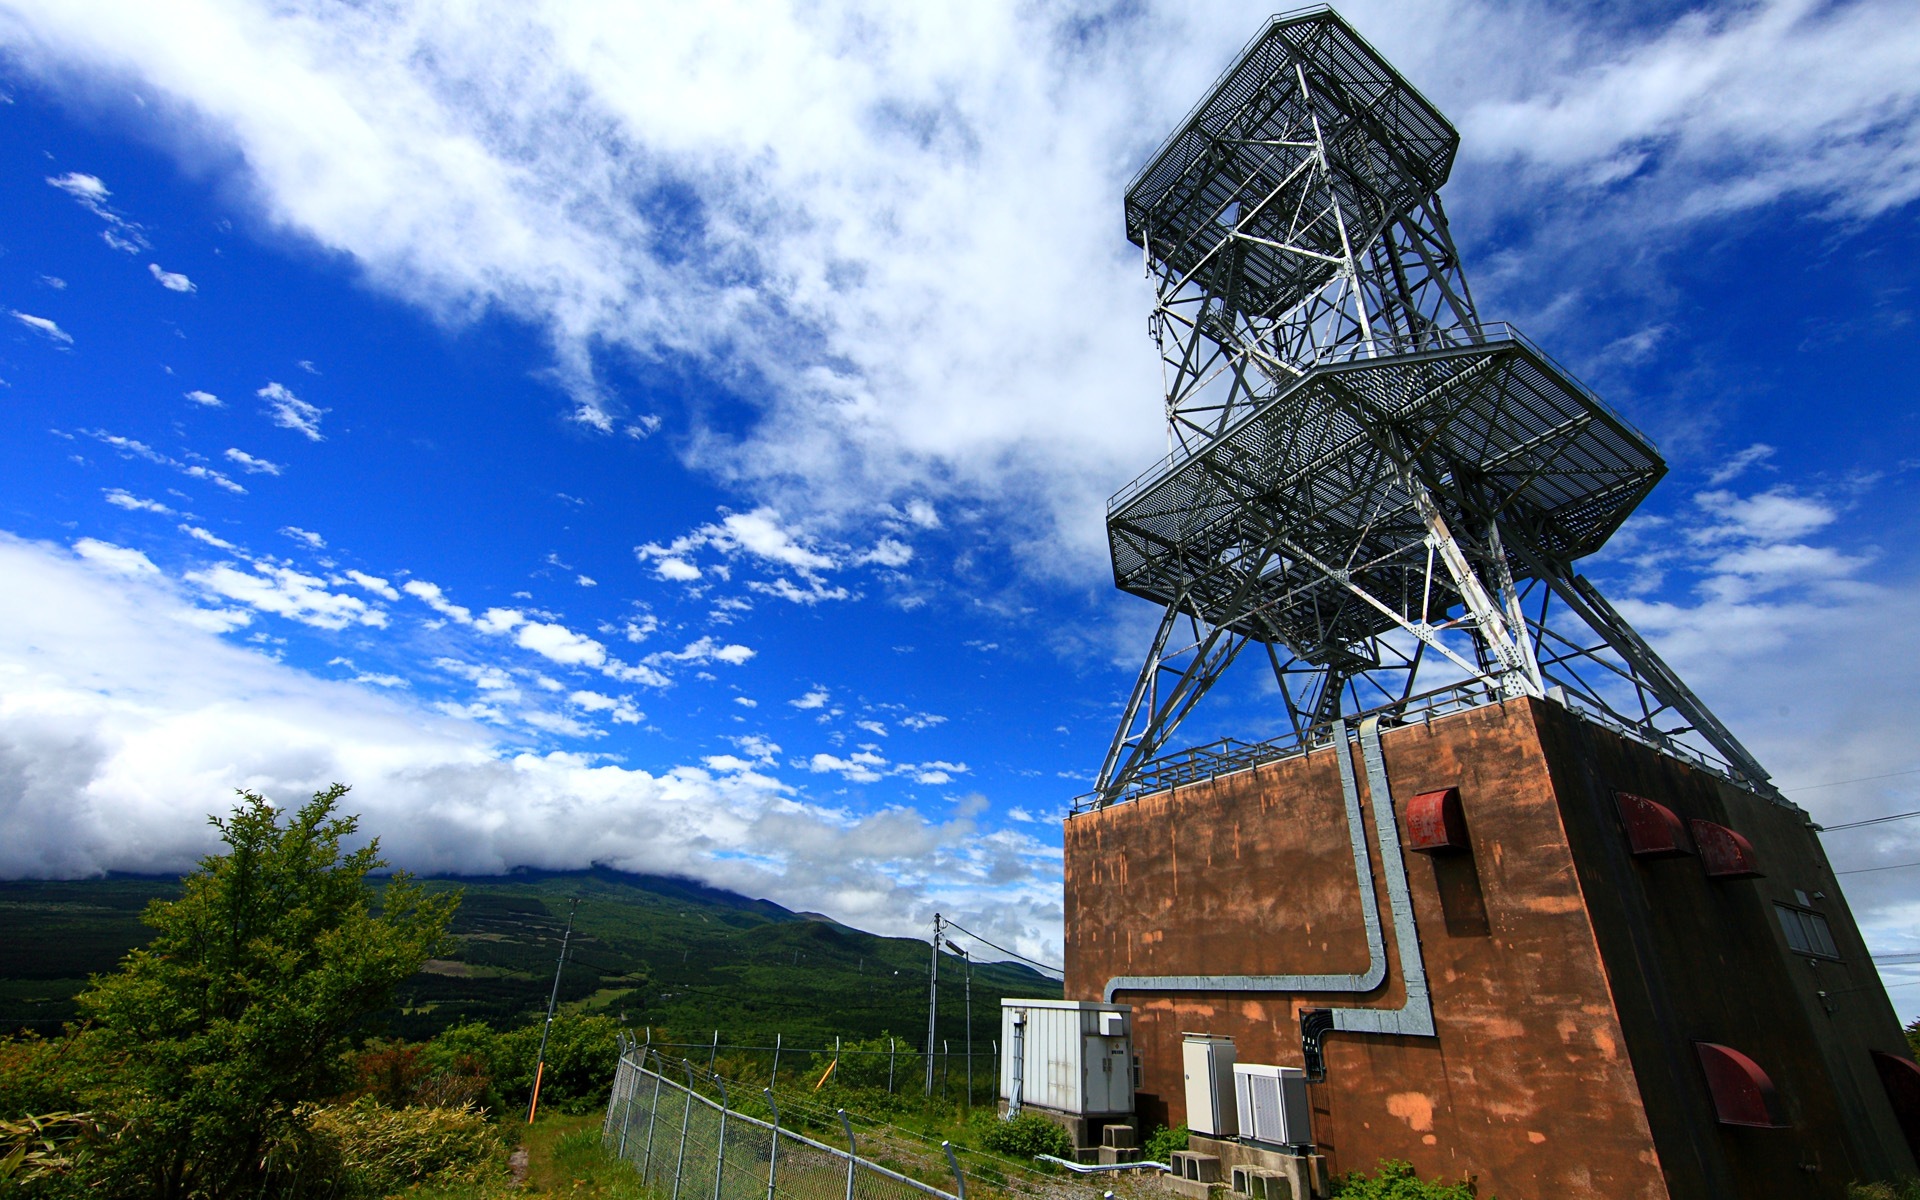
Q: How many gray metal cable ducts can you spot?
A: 2